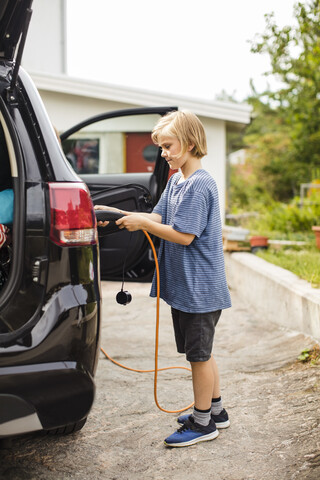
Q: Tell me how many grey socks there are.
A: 2